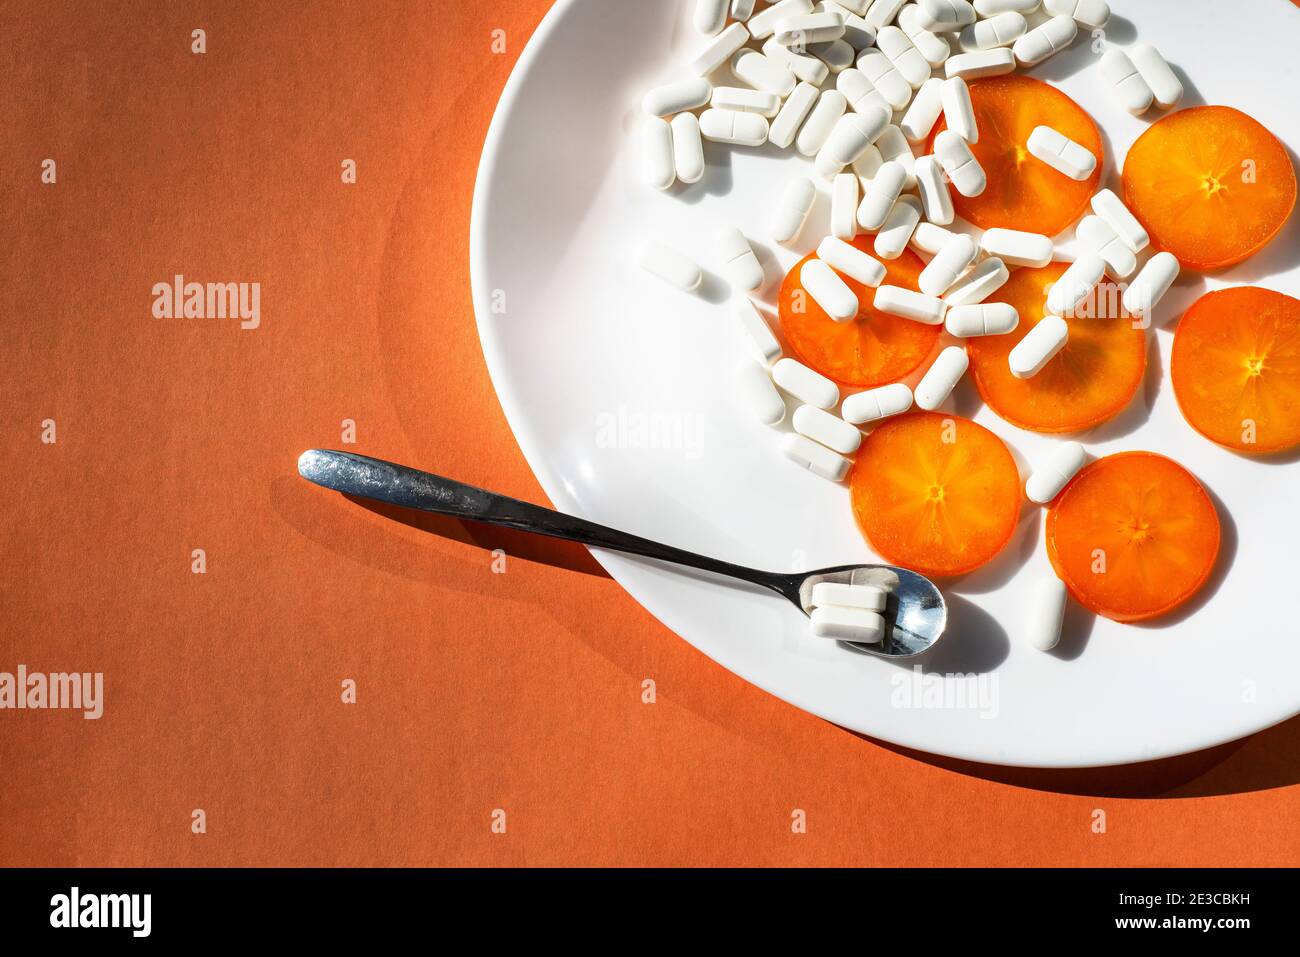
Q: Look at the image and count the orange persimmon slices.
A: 7